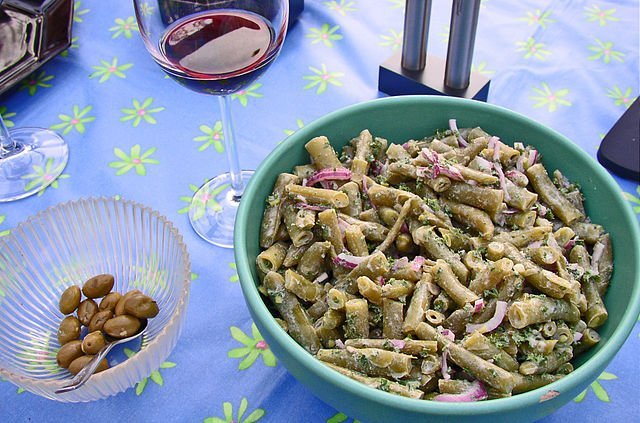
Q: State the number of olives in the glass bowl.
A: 12